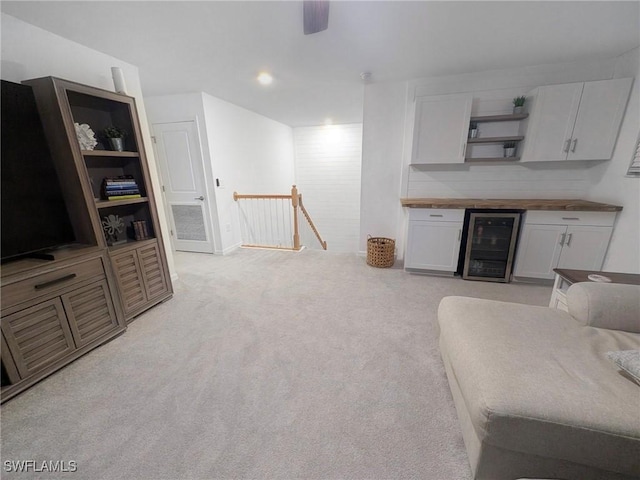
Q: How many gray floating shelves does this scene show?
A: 3